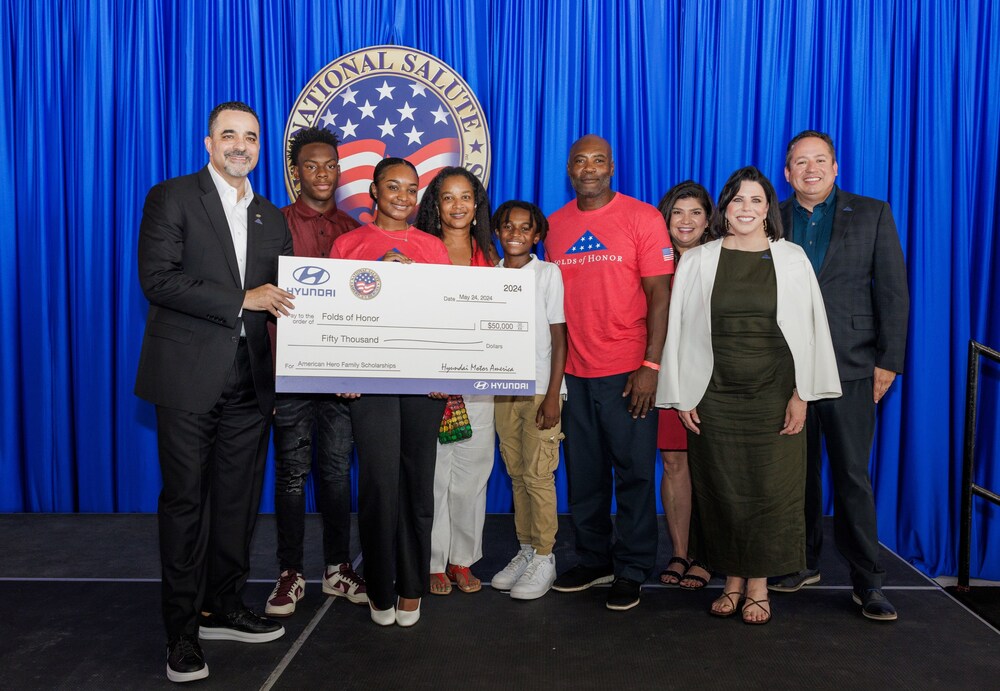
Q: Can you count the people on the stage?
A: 9